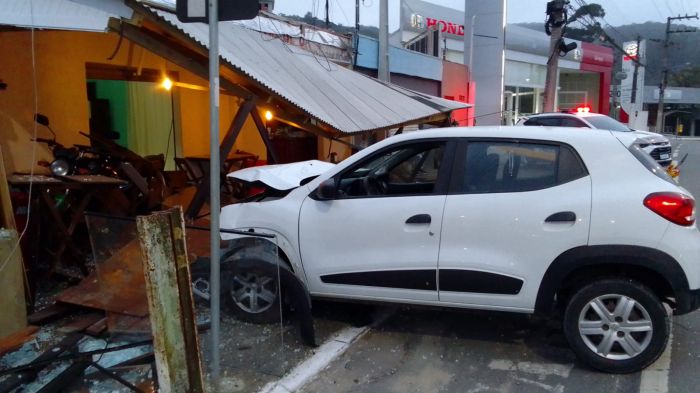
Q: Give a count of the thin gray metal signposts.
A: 1